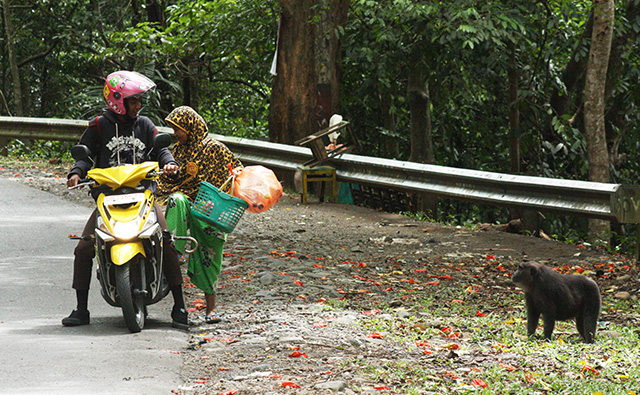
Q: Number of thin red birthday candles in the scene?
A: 0